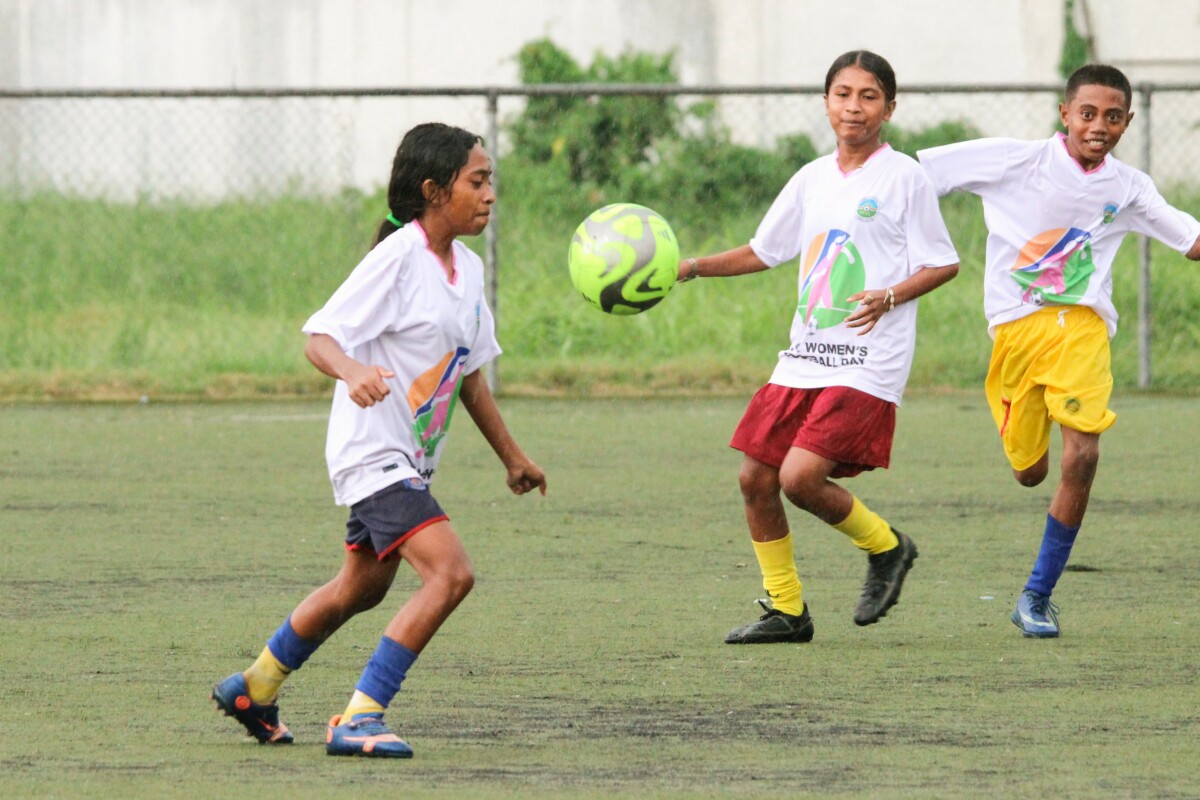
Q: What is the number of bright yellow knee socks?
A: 2